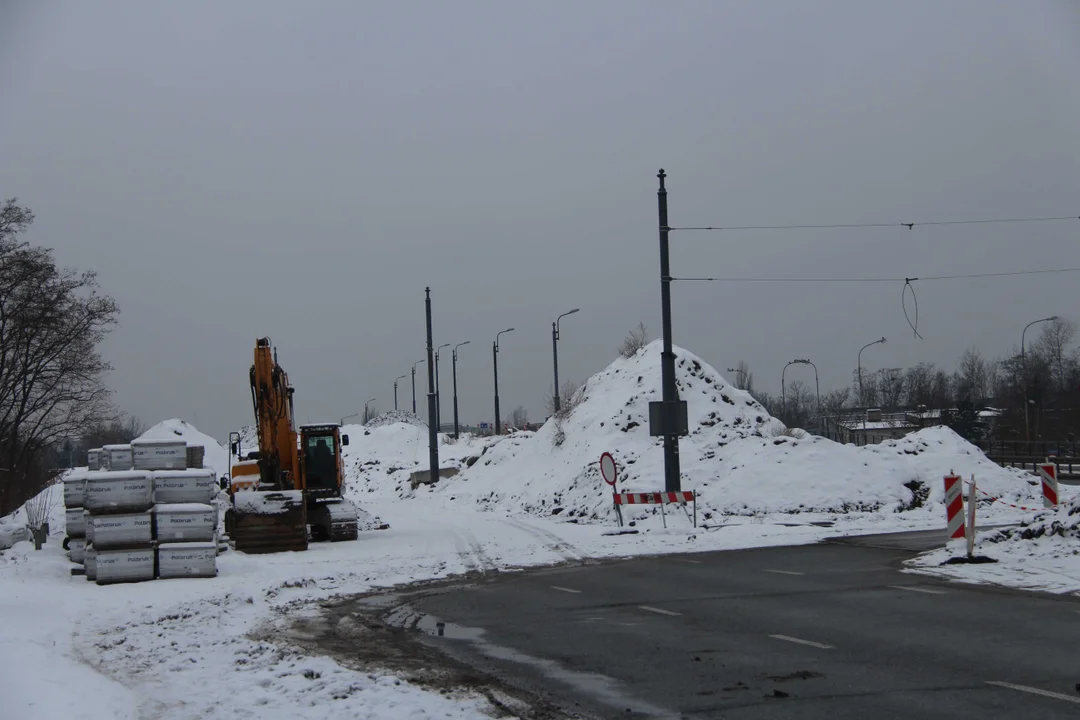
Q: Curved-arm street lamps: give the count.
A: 13